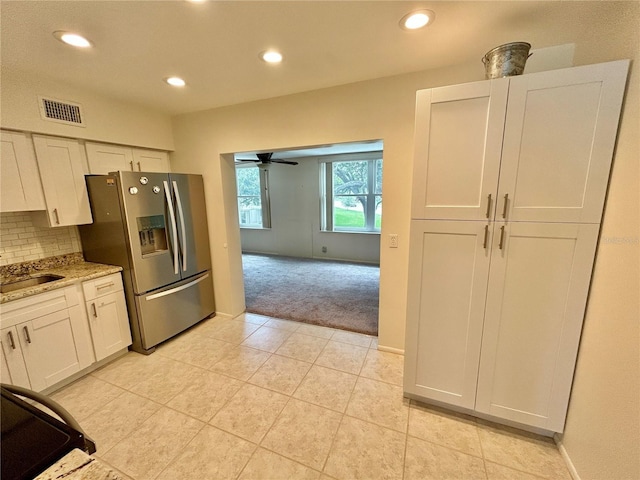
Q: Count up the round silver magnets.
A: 3